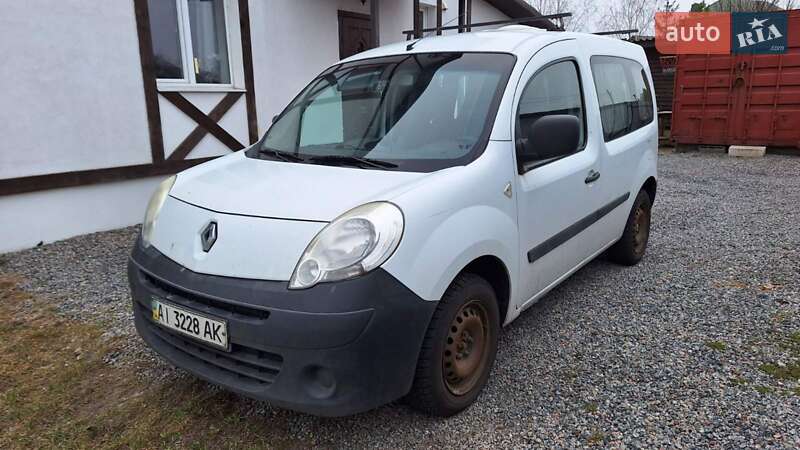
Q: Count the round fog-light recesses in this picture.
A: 1